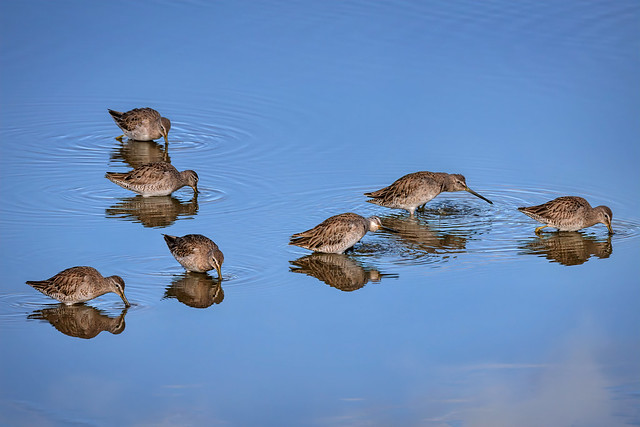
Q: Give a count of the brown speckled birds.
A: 7